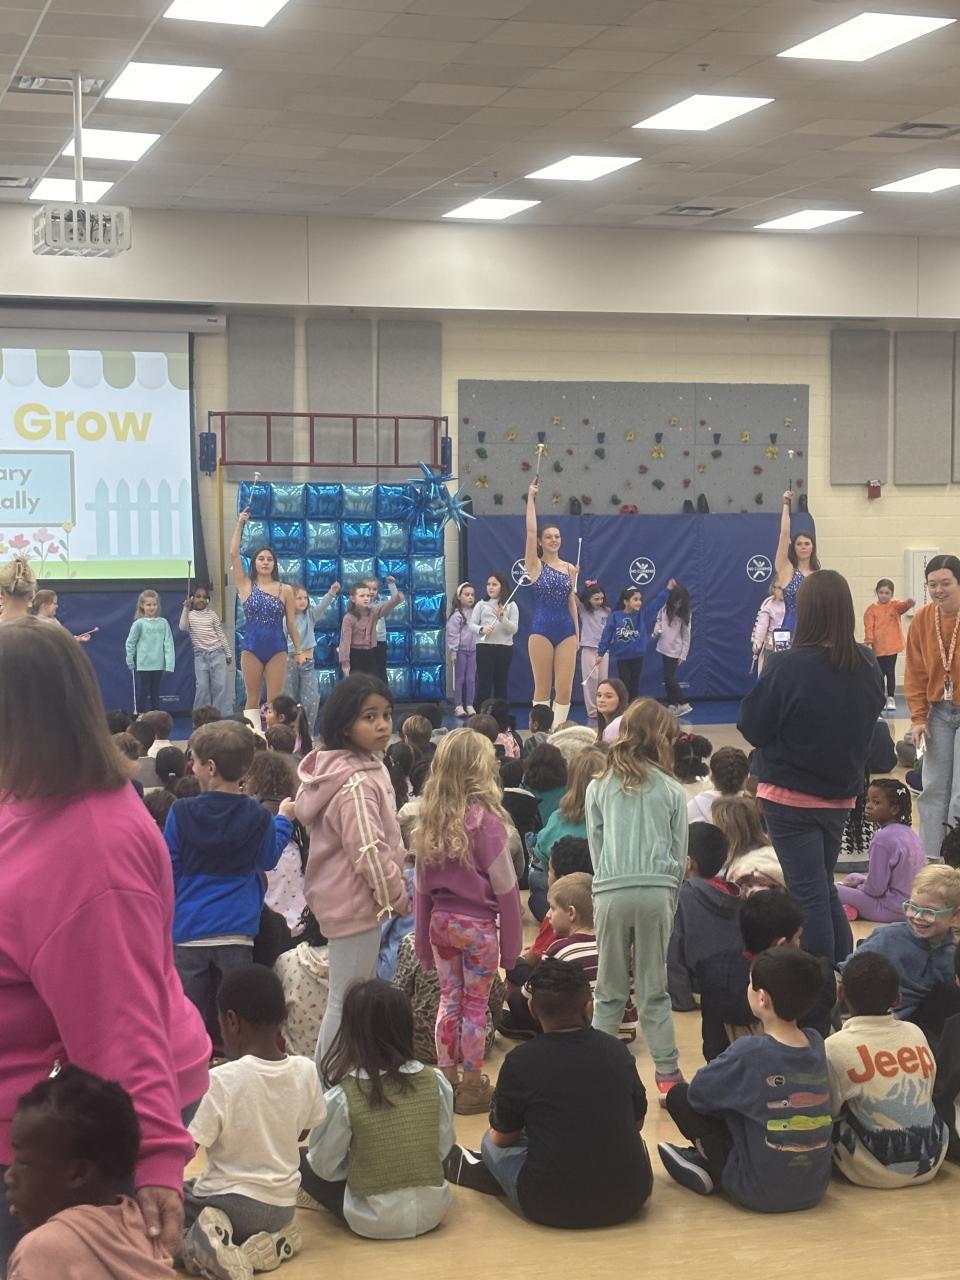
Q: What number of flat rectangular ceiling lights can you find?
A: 10